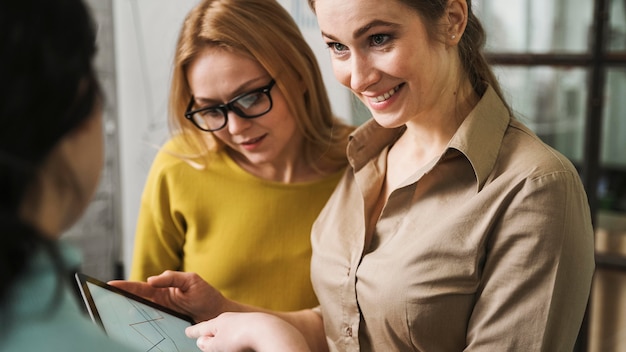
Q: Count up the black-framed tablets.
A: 1